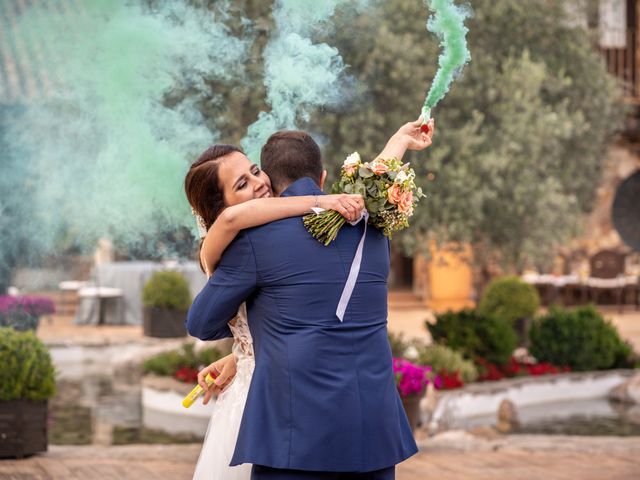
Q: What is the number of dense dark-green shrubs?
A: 2